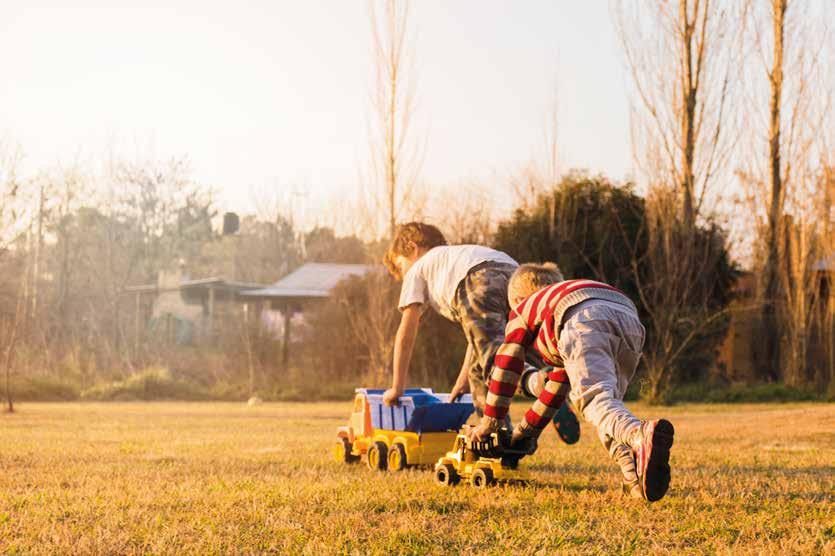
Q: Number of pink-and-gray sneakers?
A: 1